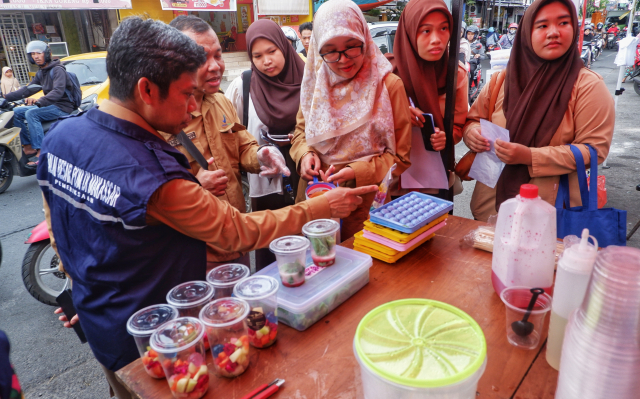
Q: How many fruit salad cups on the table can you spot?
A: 6